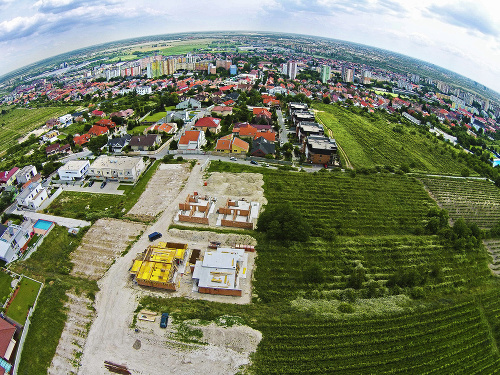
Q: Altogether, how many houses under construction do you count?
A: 4